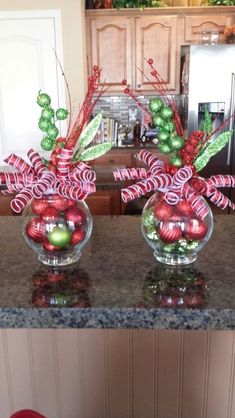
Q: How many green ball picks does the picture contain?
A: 2